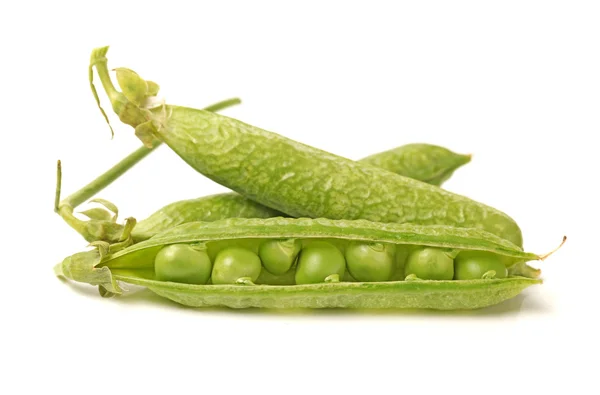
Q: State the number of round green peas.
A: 7